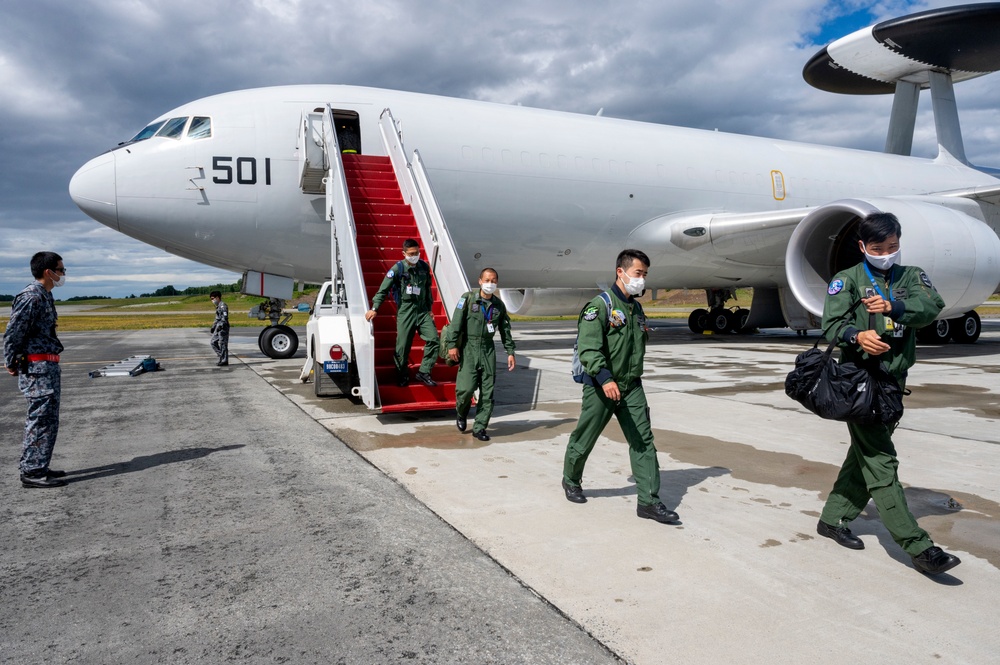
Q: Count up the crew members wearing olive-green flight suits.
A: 4